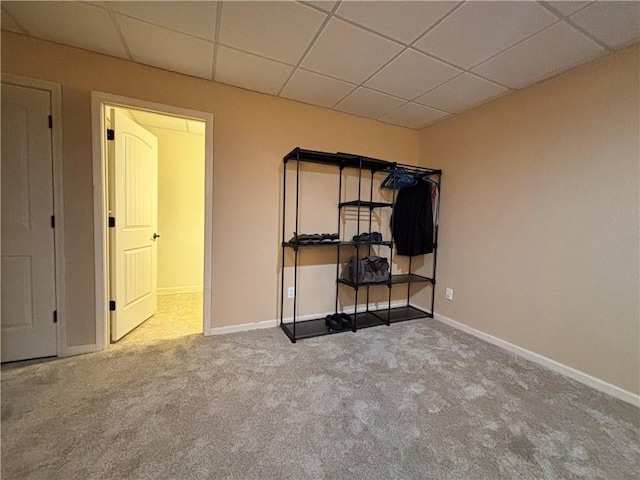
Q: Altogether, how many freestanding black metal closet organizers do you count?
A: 1